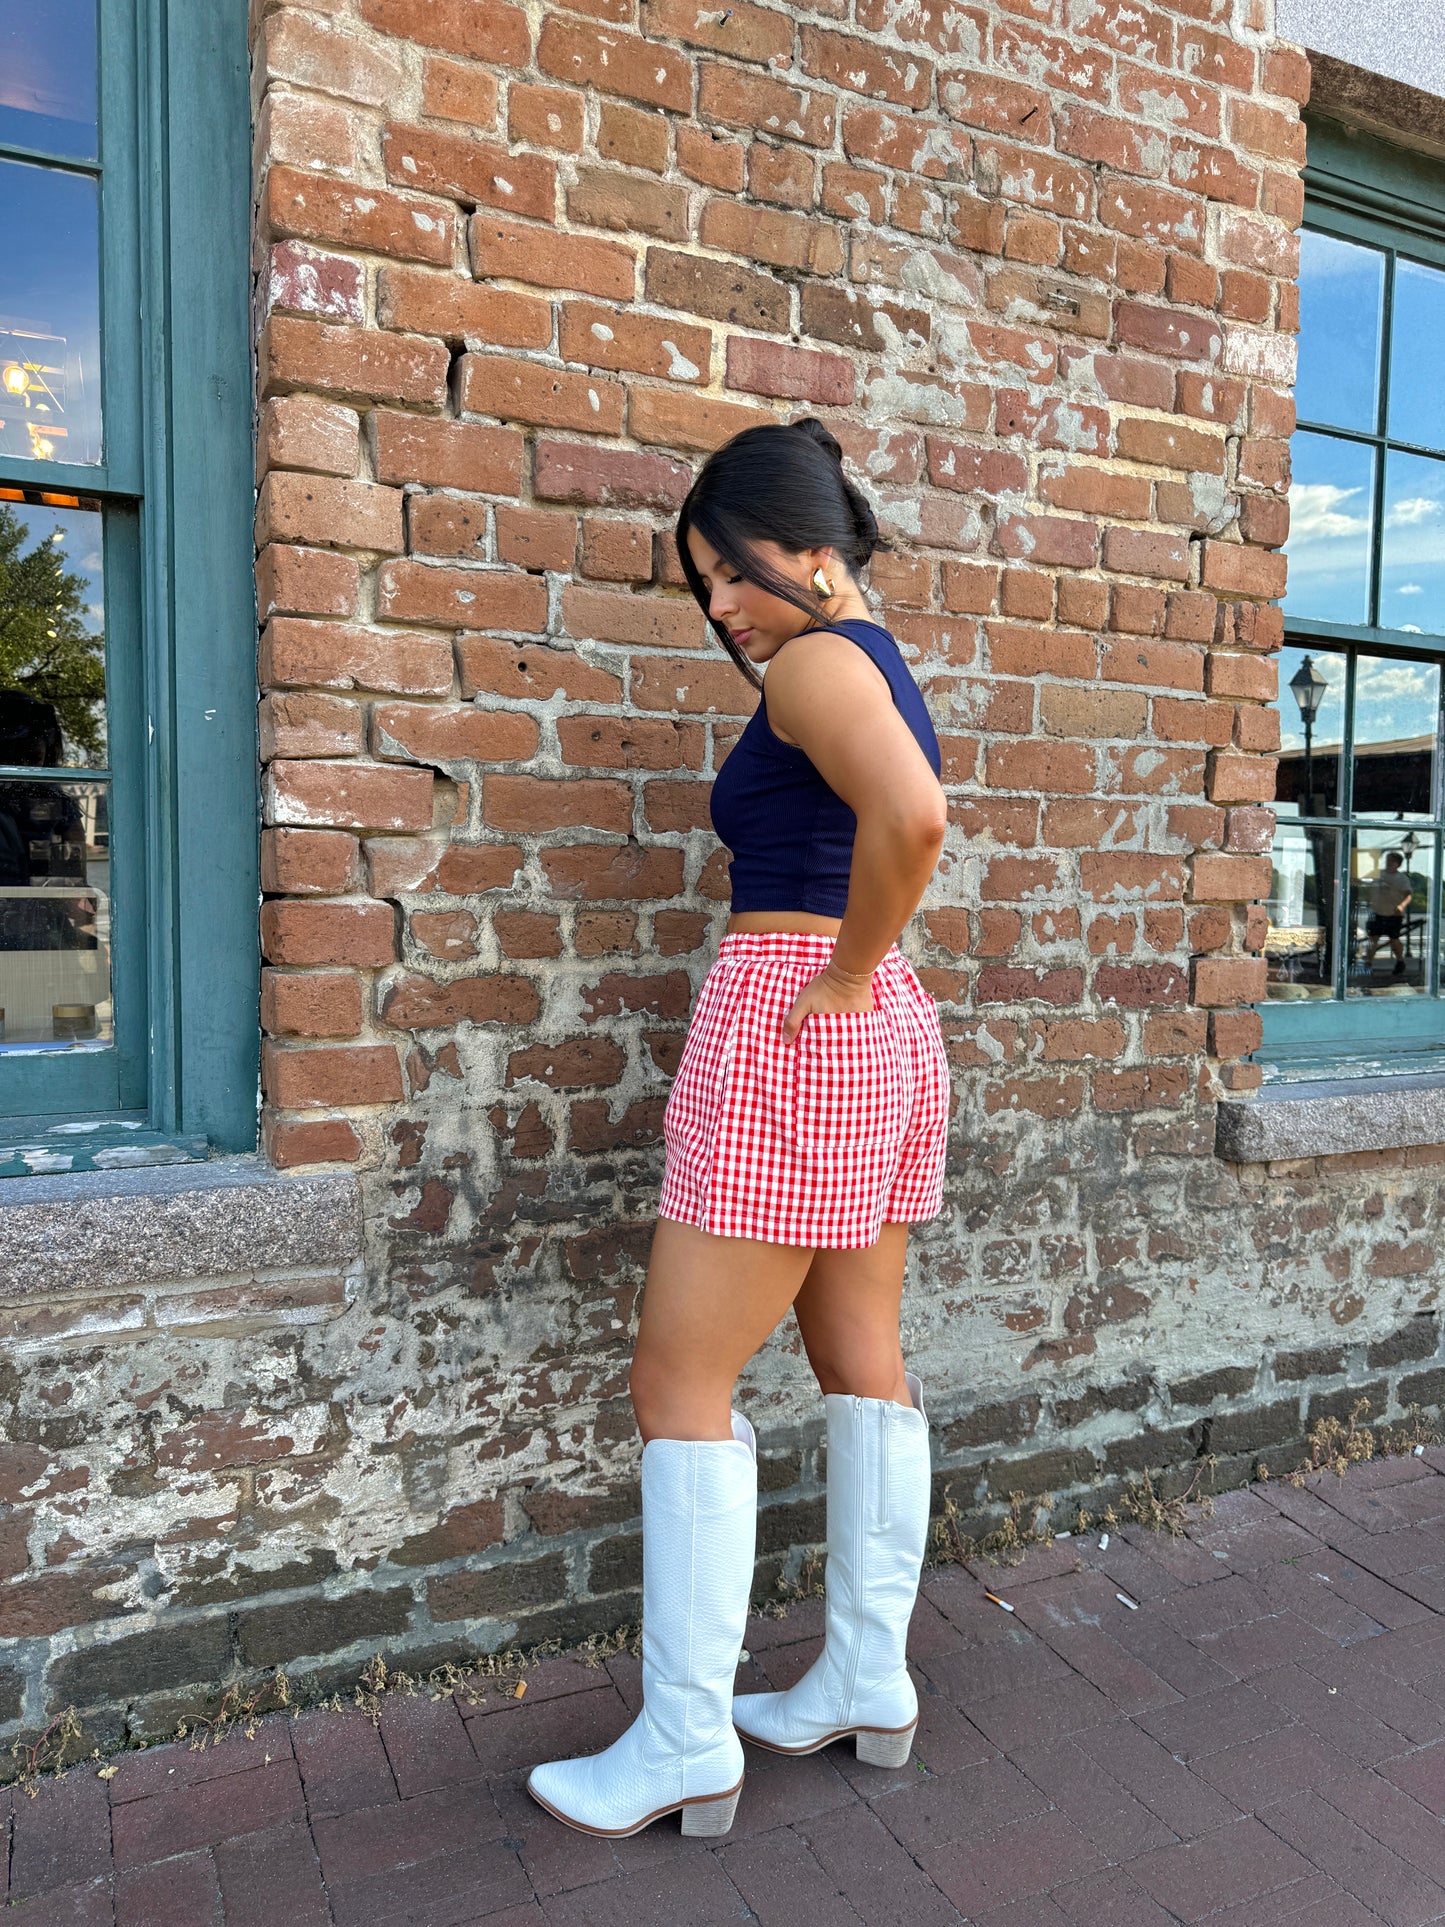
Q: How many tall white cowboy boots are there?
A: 2